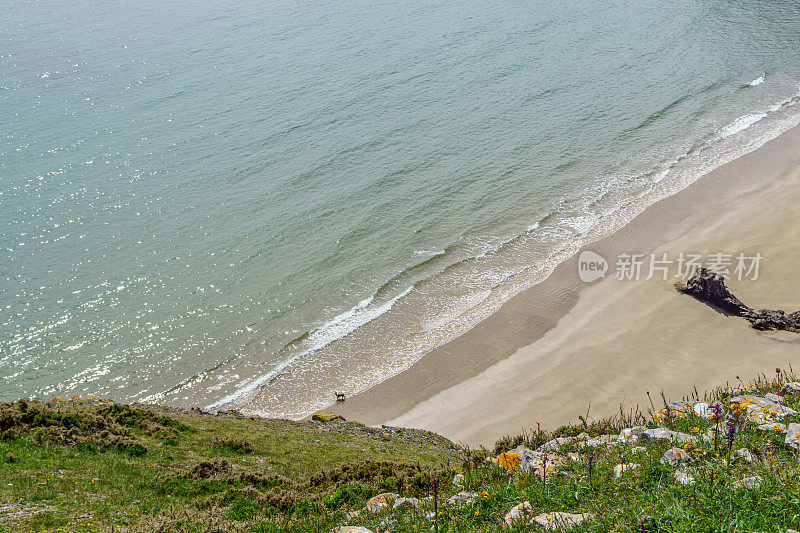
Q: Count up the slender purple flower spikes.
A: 6